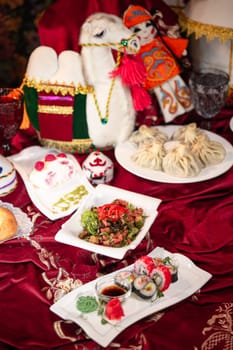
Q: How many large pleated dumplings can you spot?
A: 5